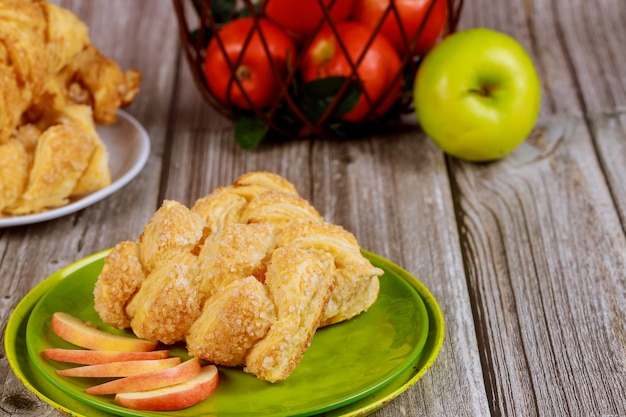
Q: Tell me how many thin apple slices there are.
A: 5